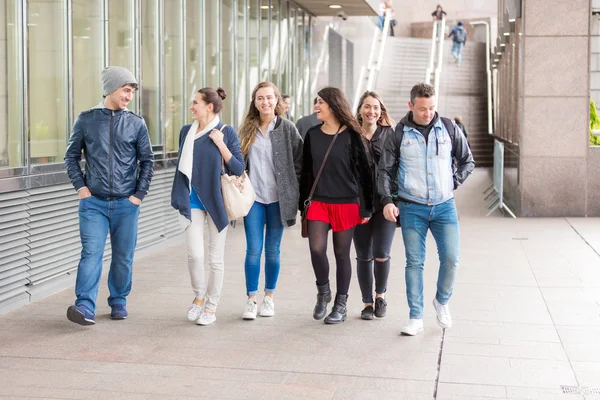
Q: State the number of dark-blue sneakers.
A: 2